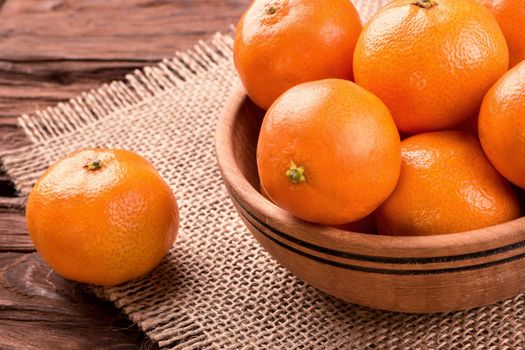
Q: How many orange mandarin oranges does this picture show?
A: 7